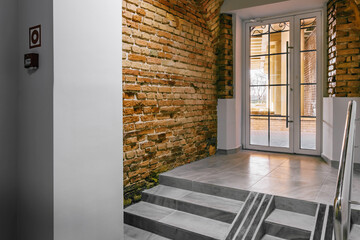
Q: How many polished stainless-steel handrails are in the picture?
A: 1